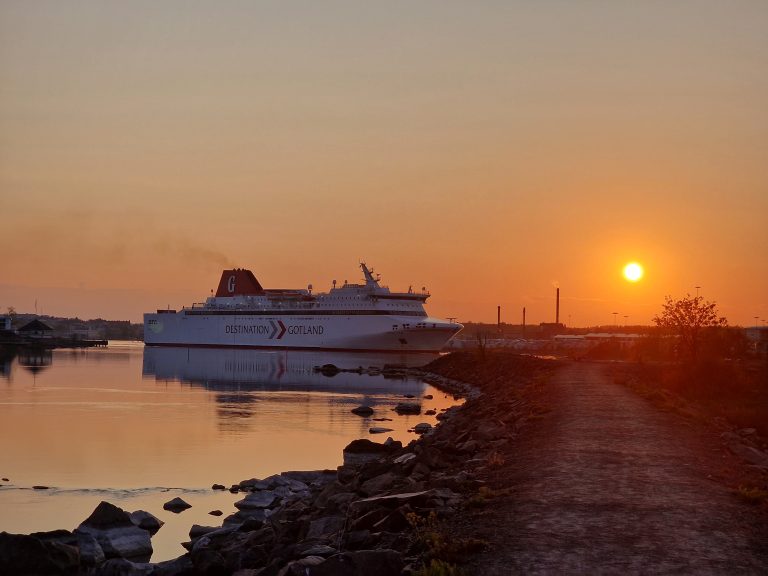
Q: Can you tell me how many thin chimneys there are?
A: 3